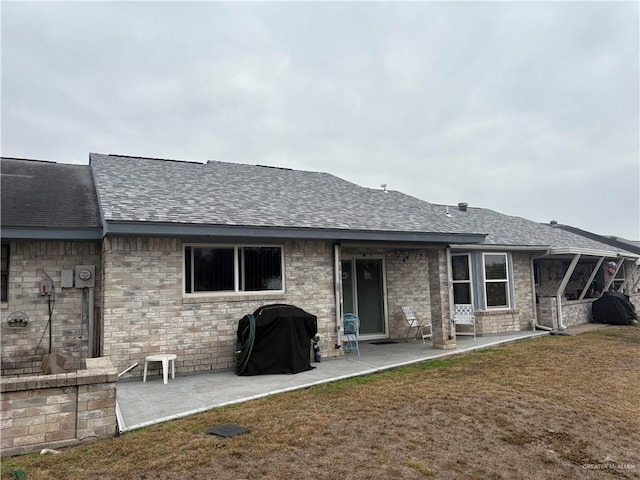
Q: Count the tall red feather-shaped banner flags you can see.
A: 0